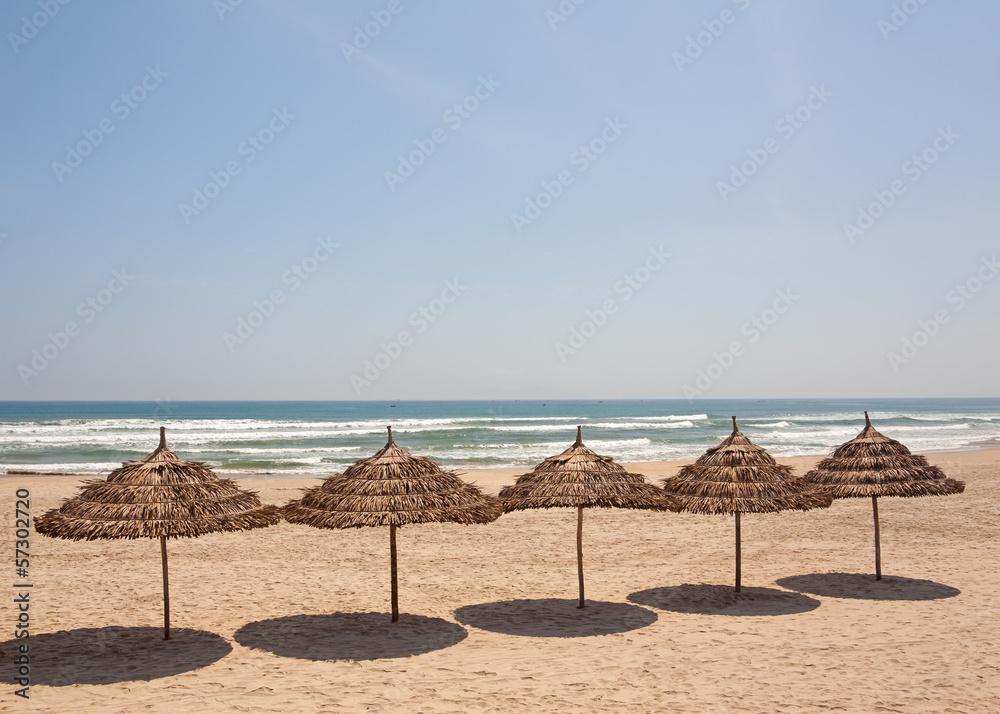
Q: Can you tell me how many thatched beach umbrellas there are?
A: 5